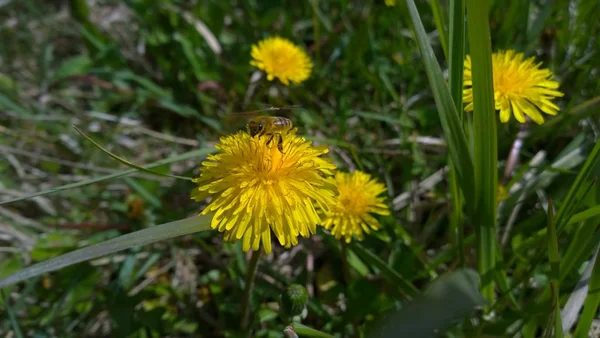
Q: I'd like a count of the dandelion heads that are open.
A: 4